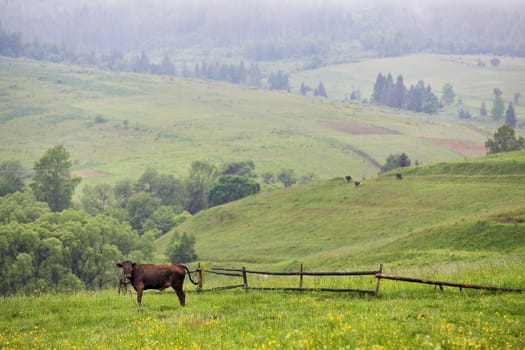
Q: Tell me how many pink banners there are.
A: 0